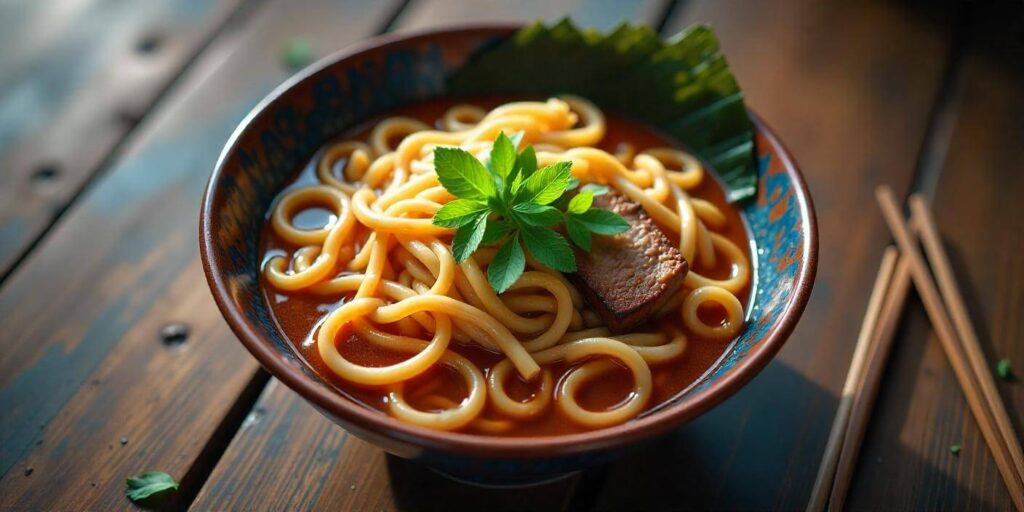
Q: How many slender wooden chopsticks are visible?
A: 4